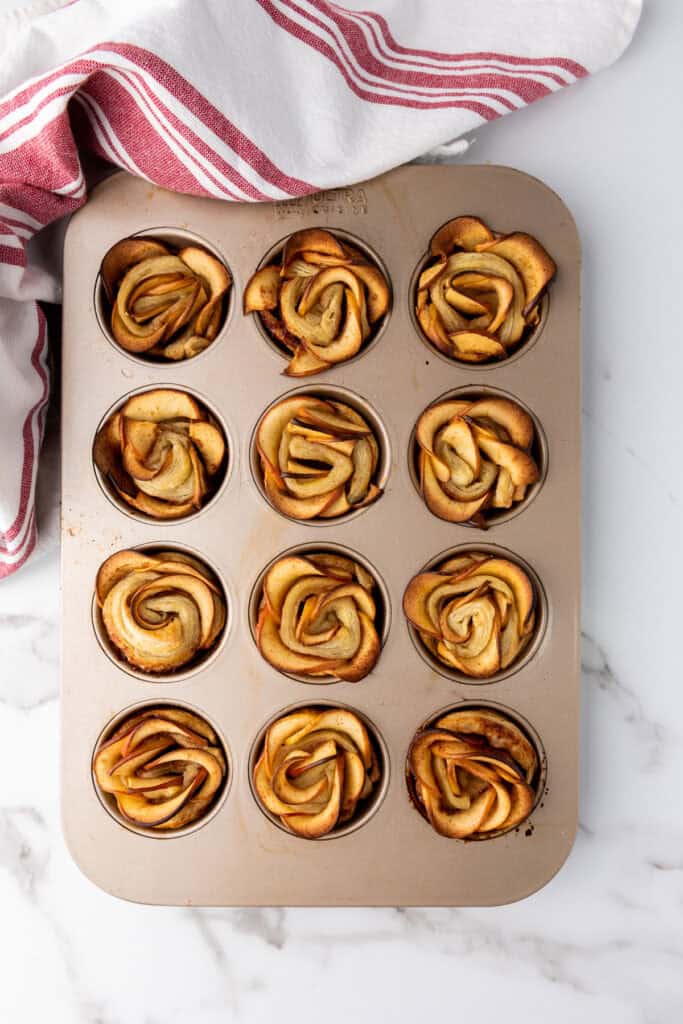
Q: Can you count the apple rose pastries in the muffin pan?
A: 12